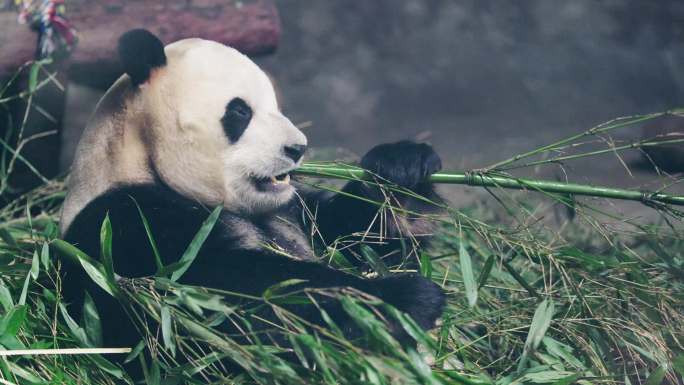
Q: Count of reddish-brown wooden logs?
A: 1